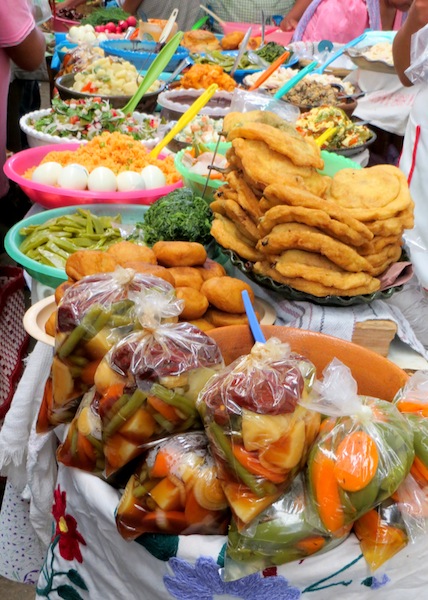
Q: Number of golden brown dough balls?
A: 12